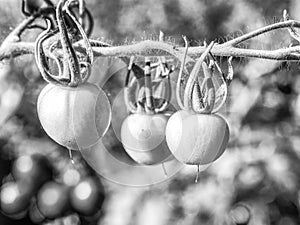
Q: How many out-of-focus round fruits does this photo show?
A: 4